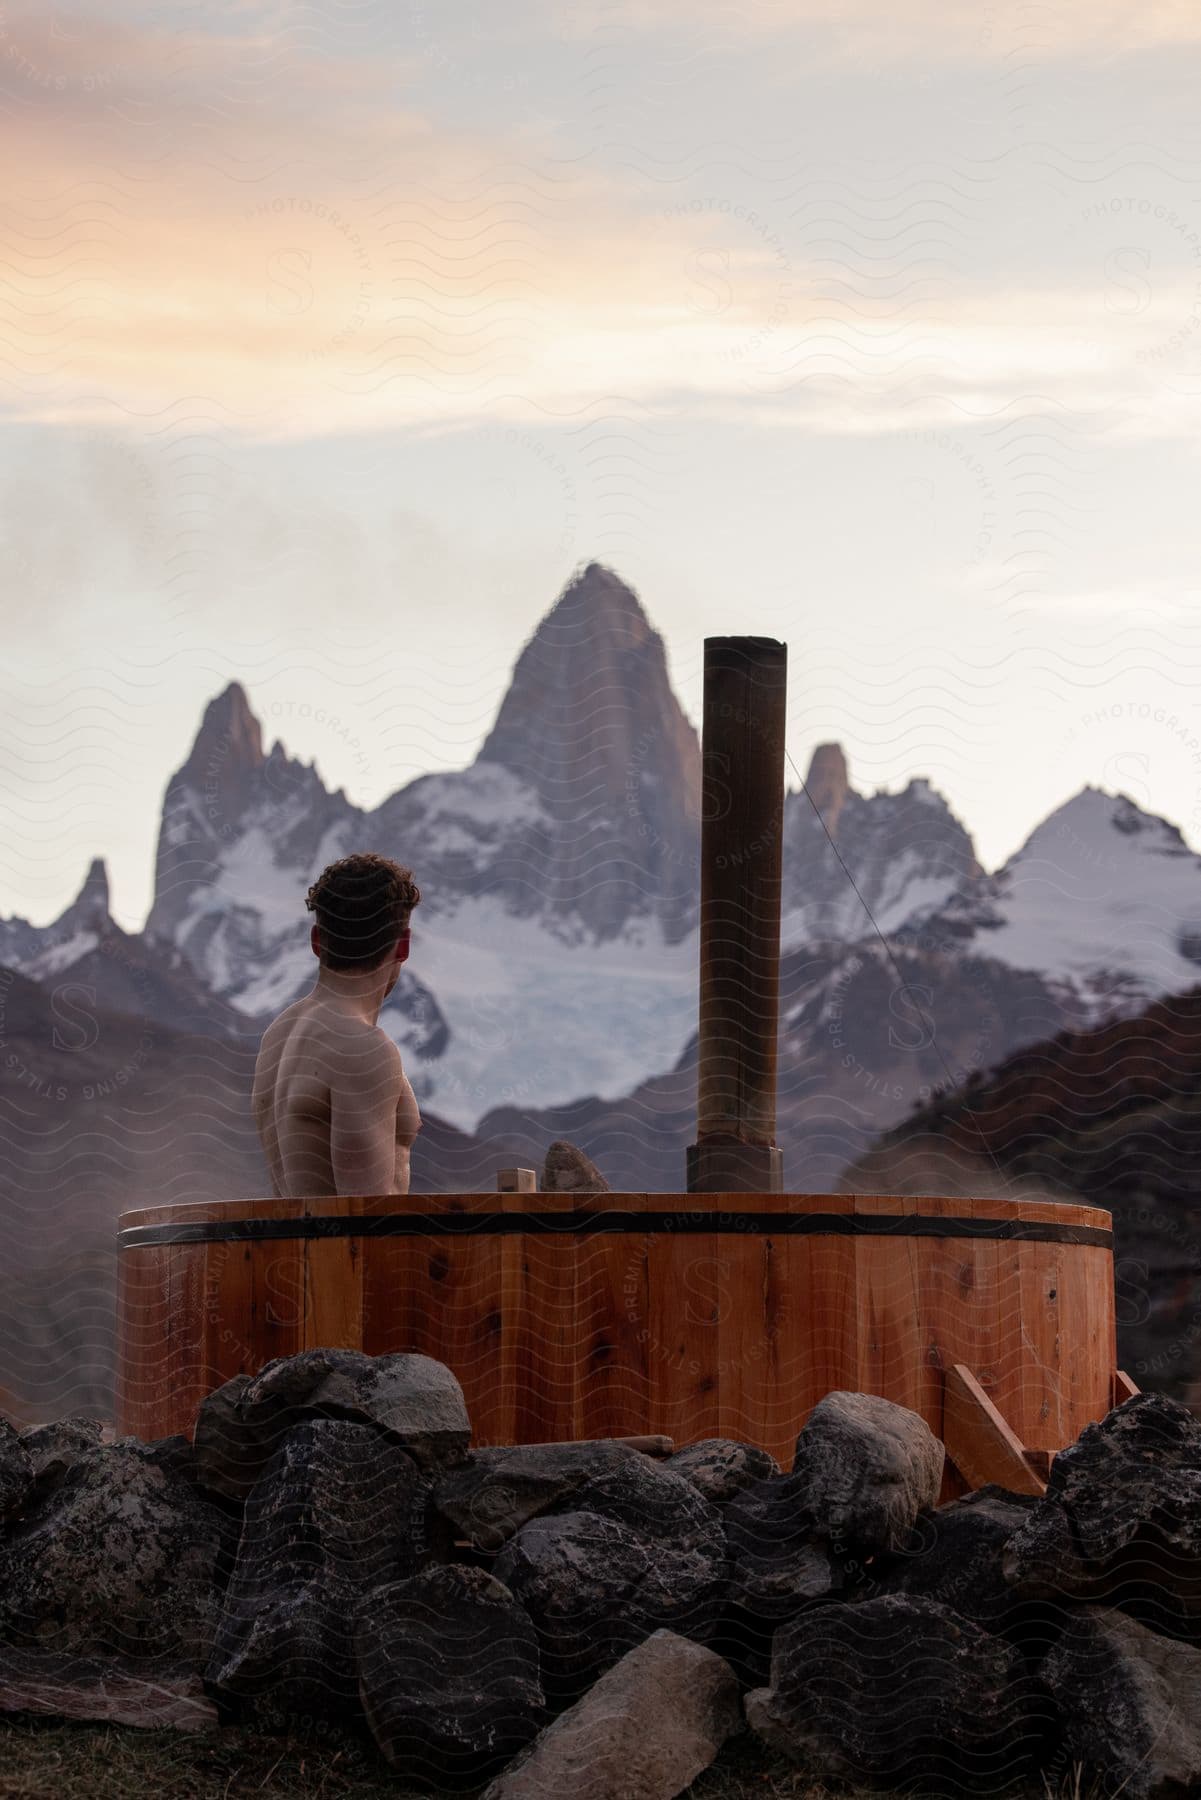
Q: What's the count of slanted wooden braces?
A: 2